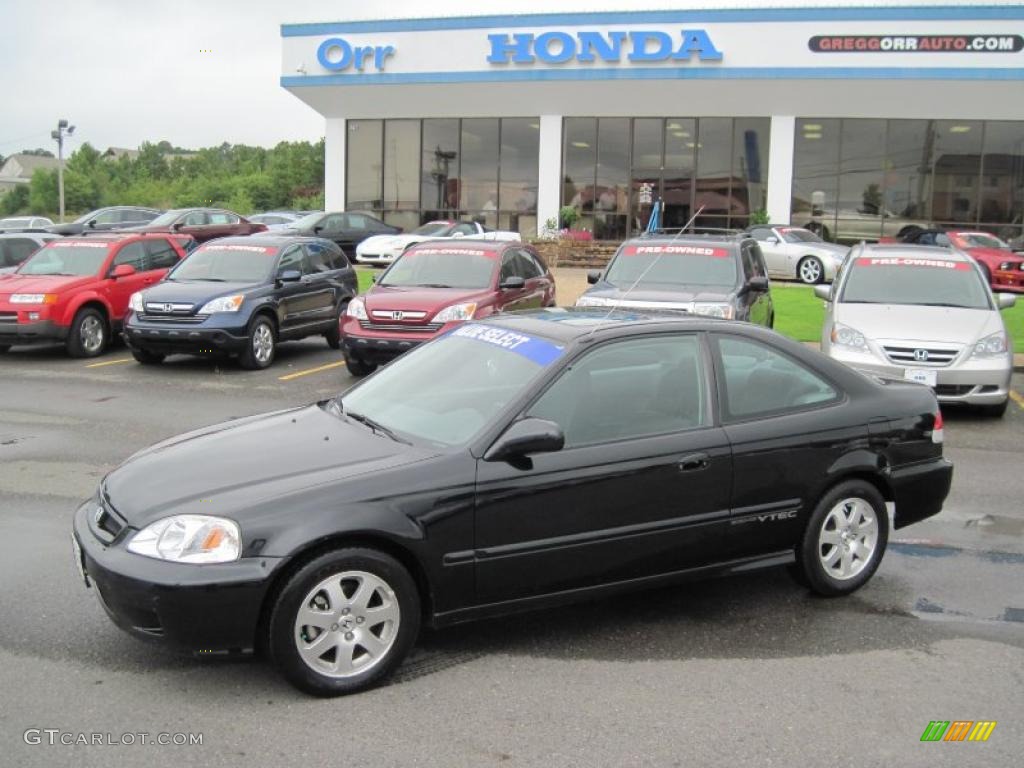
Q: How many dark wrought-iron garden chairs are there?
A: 0